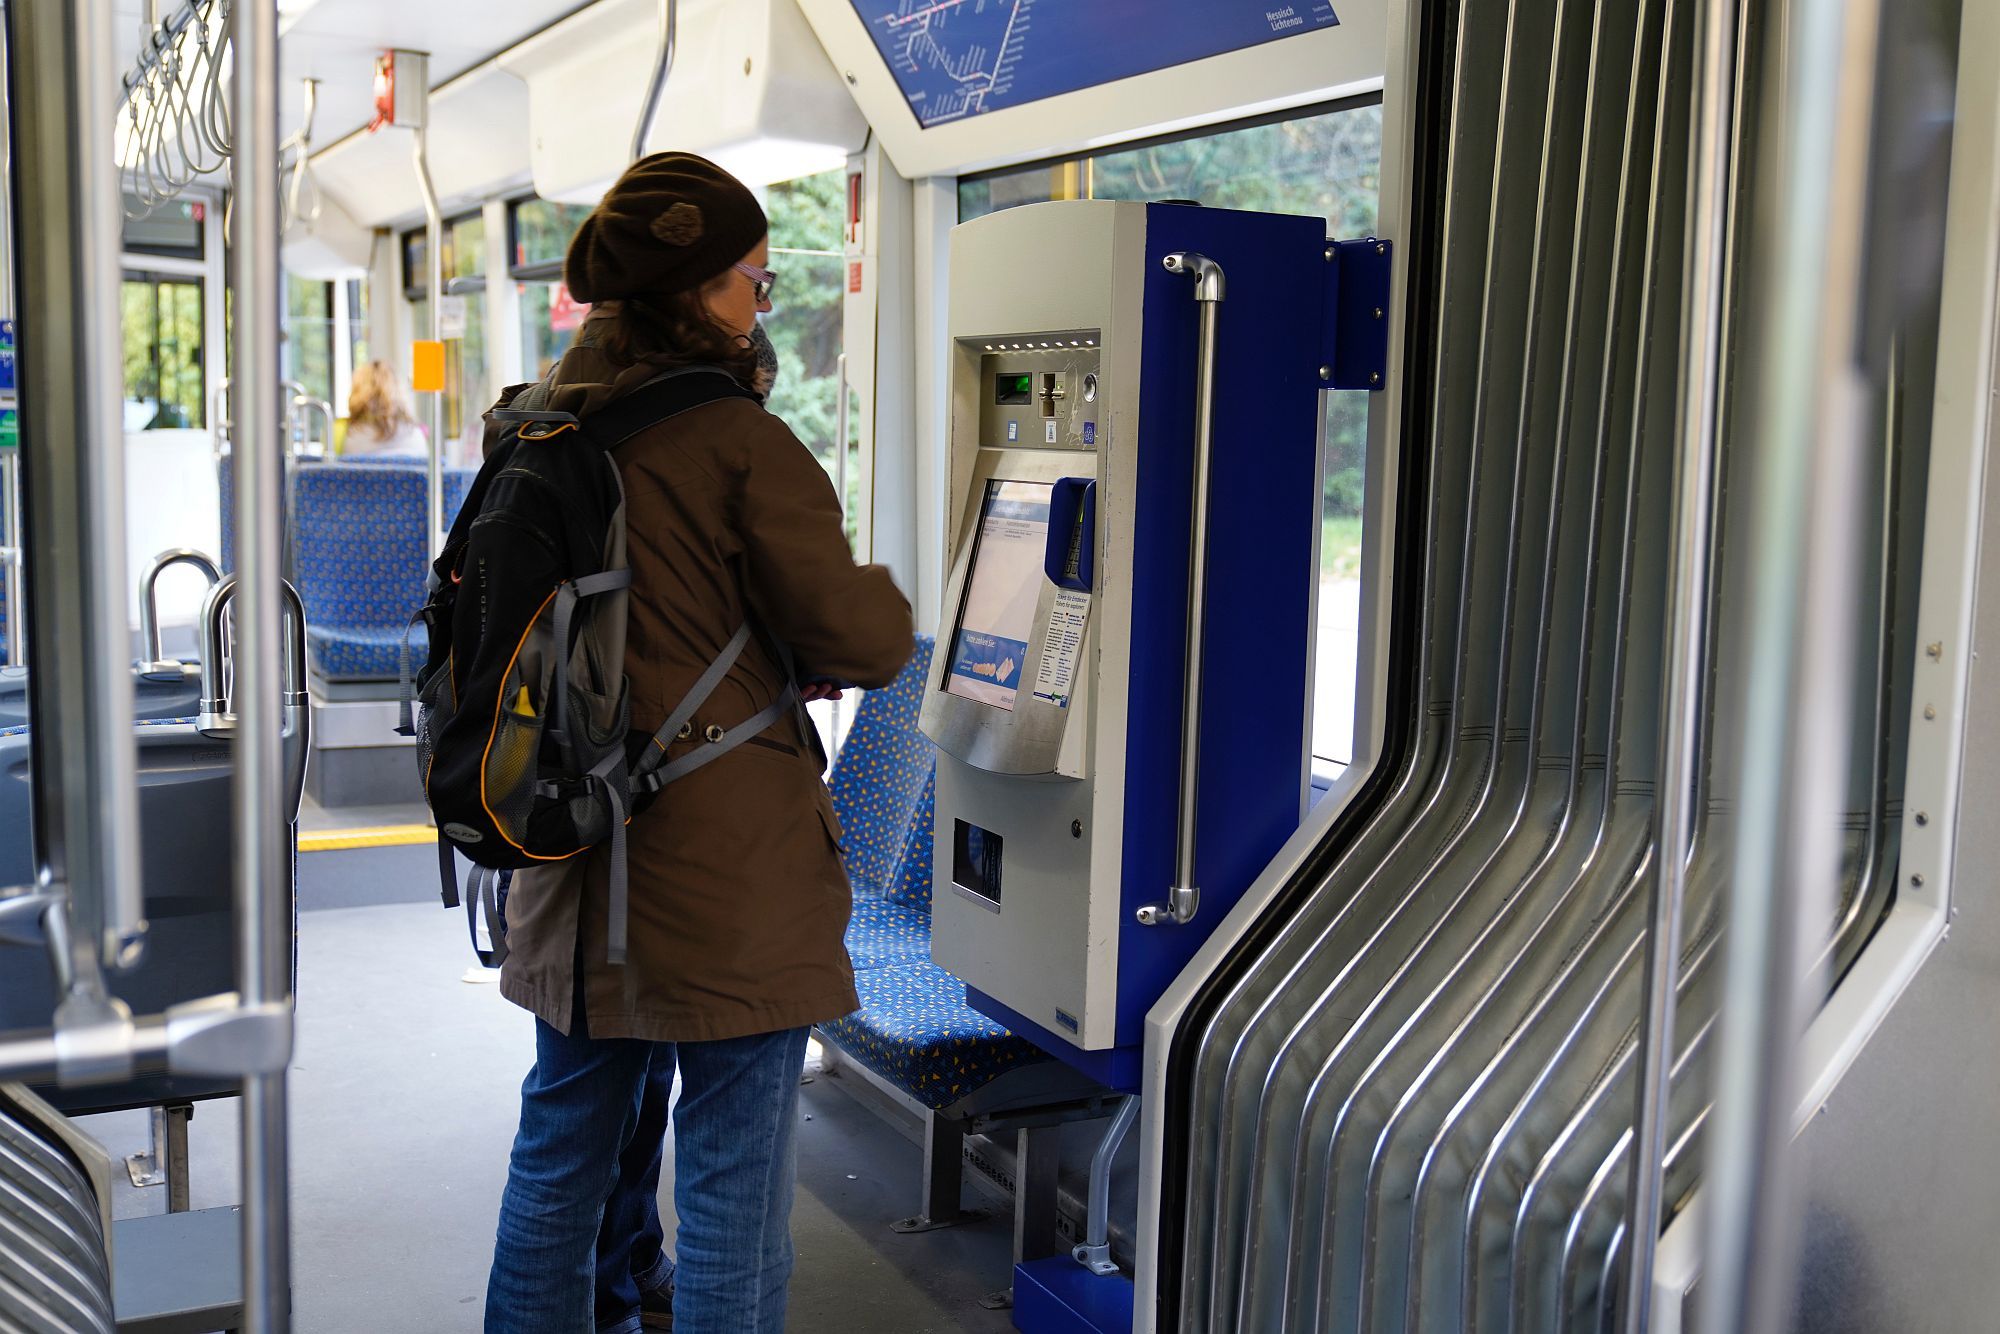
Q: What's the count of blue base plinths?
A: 1